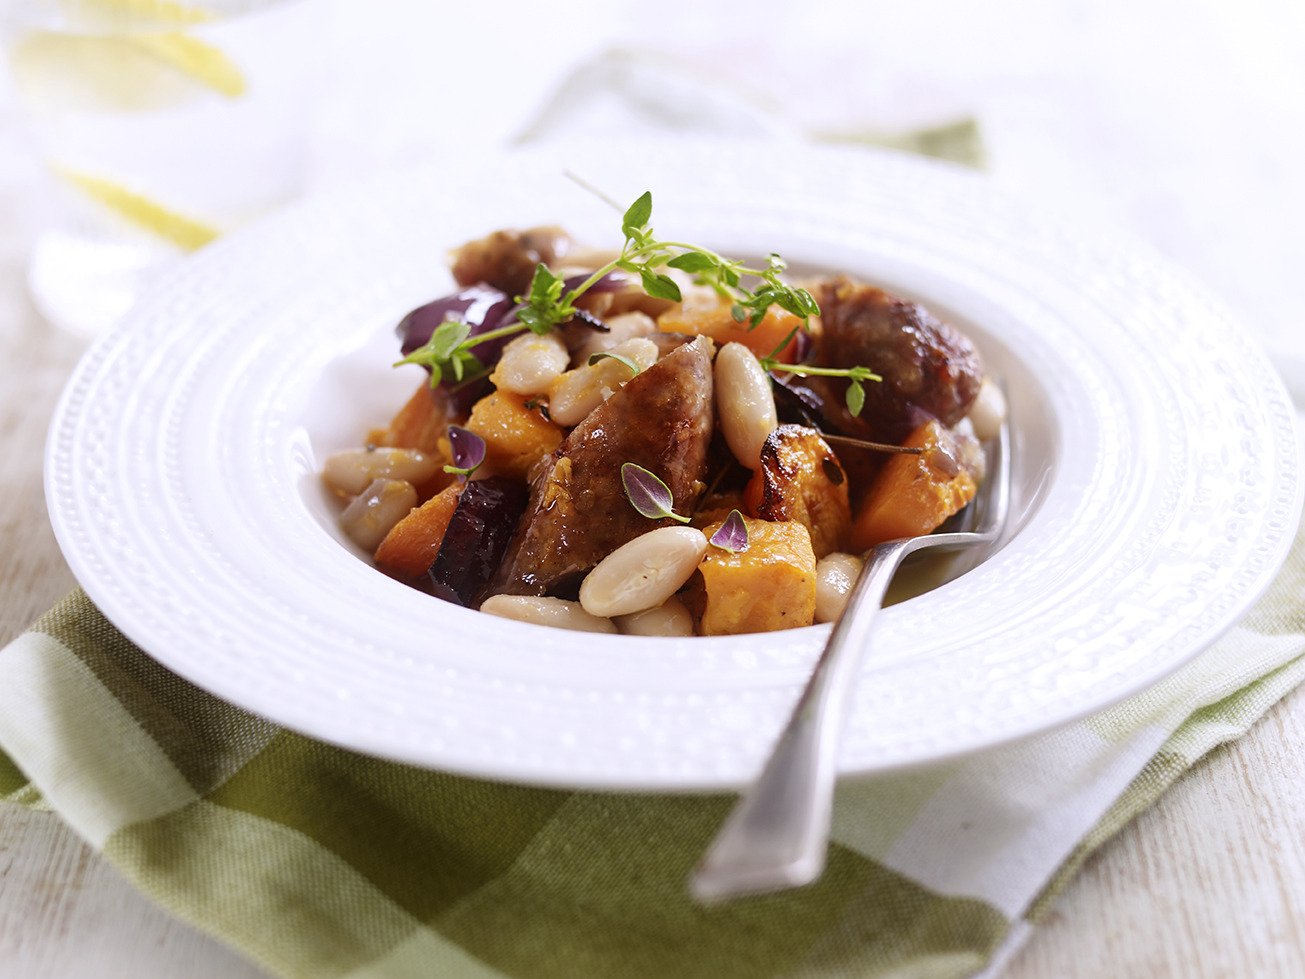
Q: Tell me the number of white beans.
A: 11